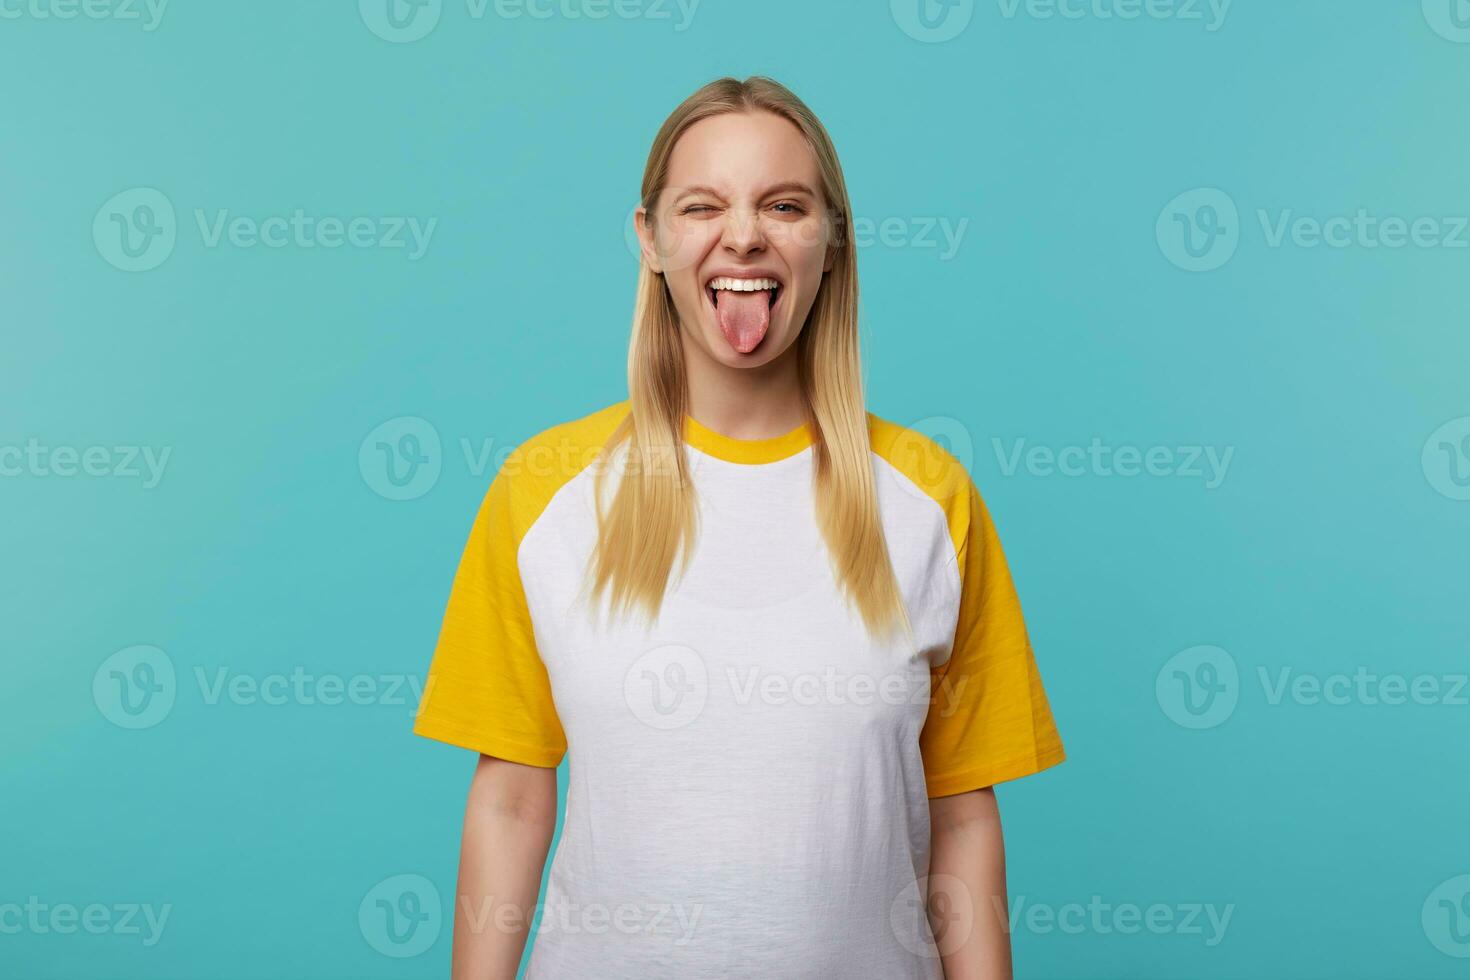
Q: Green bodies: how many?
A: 0